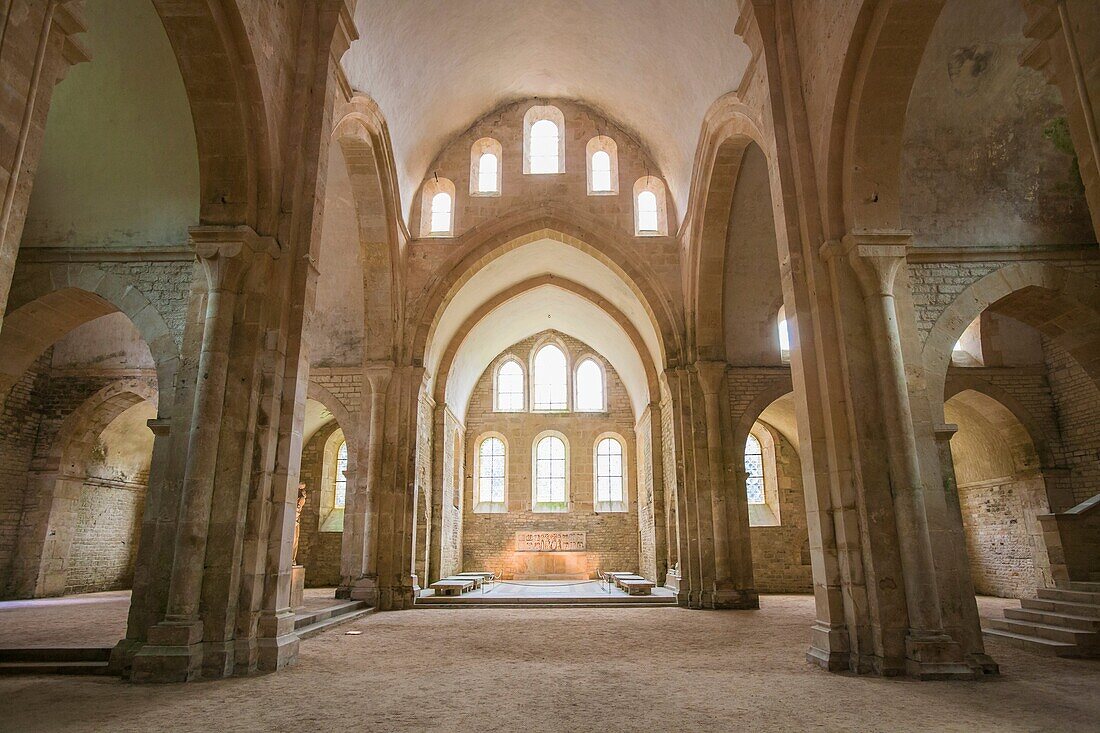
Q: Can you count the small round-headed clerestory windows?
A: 5